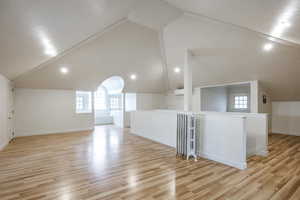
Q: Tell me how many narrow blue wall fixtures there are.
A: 0